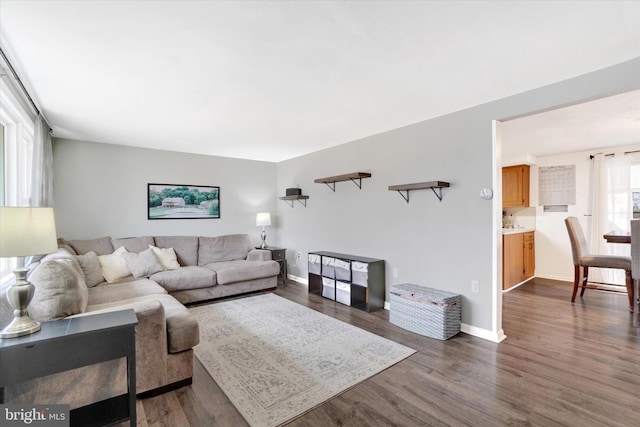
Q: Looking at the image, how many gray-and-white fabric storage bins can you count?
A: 6